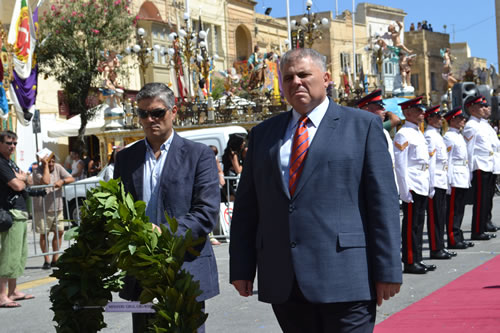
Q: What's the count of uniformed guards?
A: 6